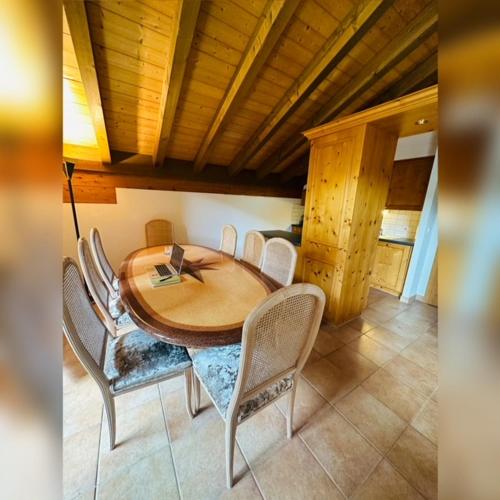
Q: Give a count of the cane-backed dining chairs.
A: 8